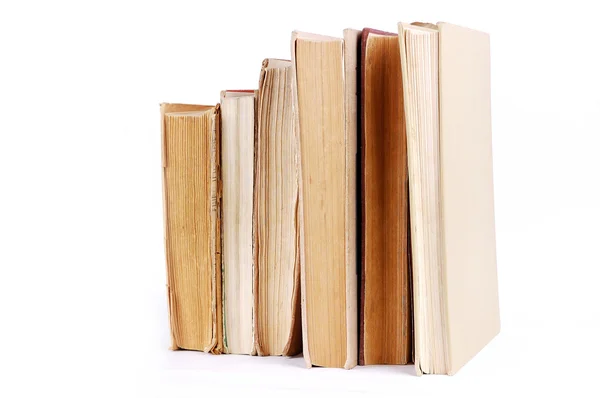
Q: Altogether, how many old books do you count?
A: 6